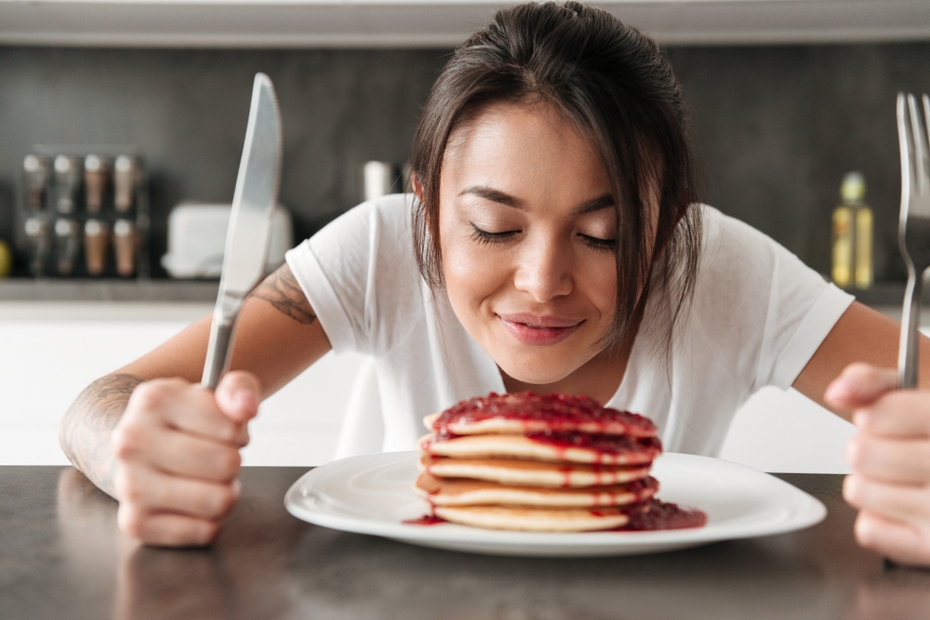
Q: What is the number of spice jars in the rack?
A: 8